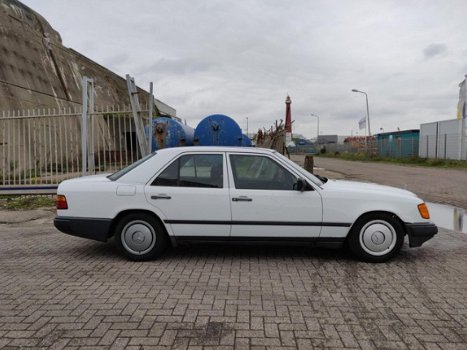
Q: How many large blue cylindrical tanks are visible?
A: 2